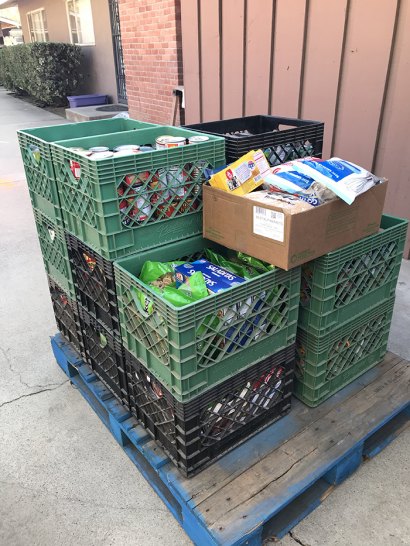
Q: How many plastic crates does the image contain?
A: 11